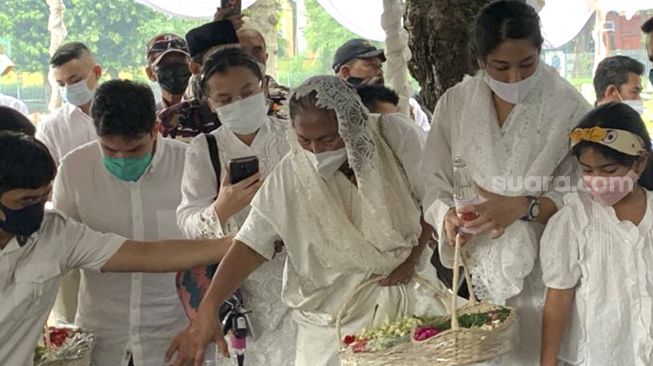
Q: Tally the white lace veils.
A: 1